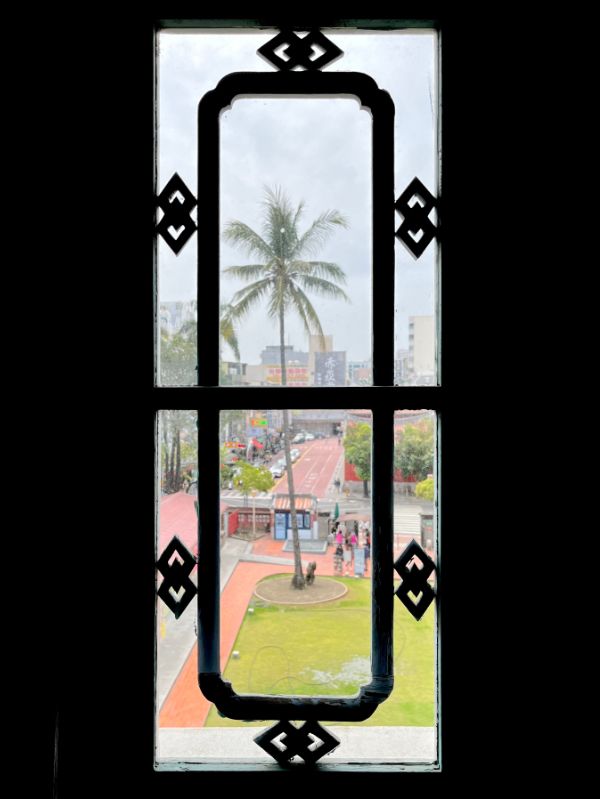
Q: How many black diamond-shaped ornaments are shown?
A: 6